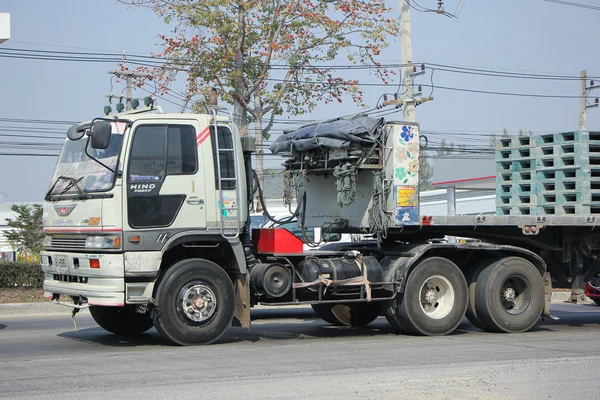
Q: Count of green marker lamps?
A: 4